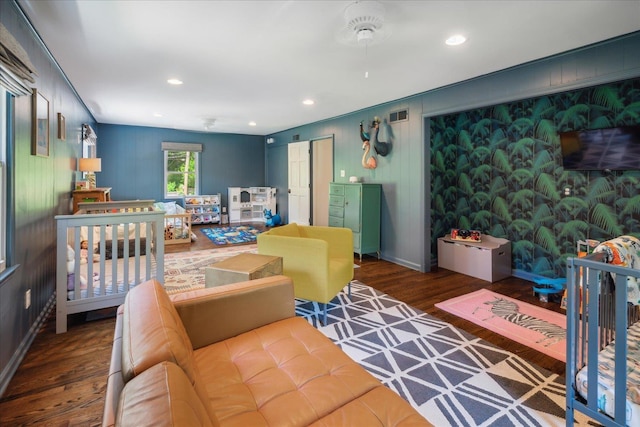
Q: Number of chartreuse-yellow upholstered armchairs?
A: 1